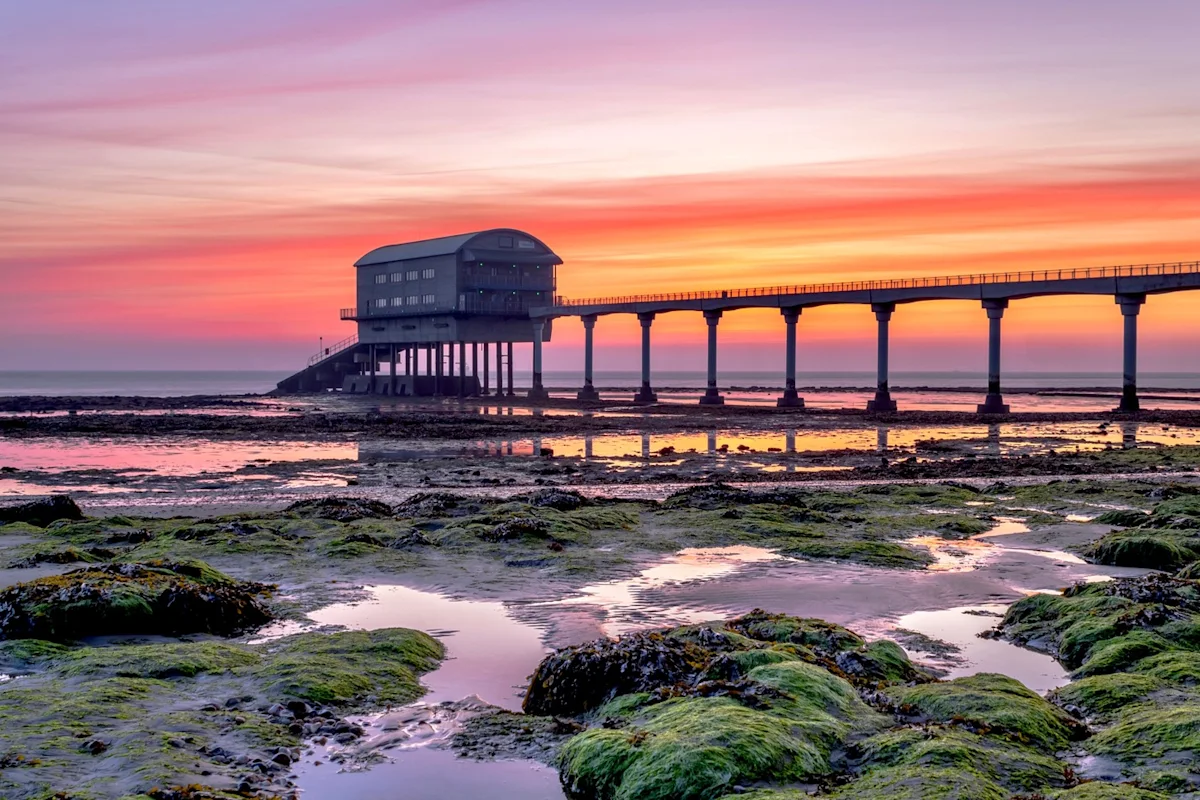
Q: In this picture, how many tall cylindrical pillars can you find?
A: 8